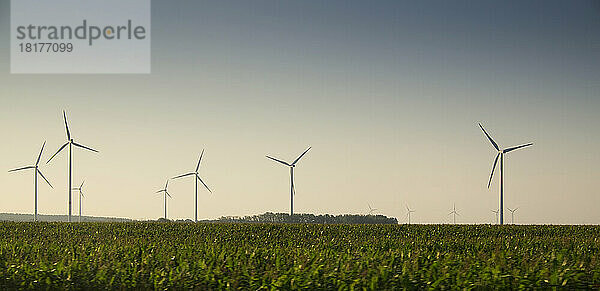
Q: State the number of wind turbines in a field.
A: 12